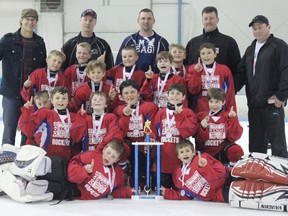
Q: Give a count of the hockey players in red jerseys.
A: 15